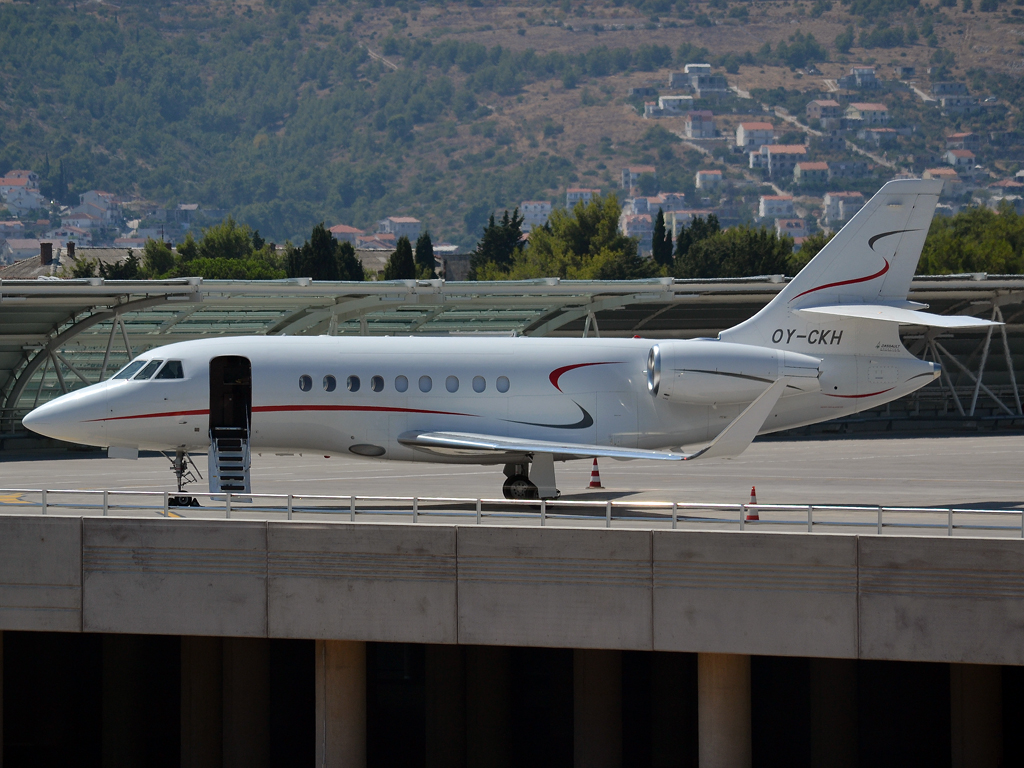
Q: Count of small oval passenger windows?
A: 9